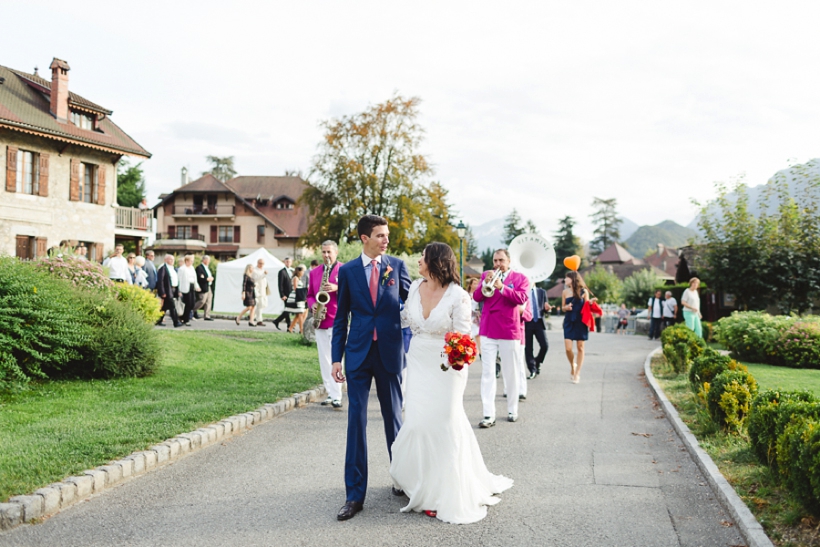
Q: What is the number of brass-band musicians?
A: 3